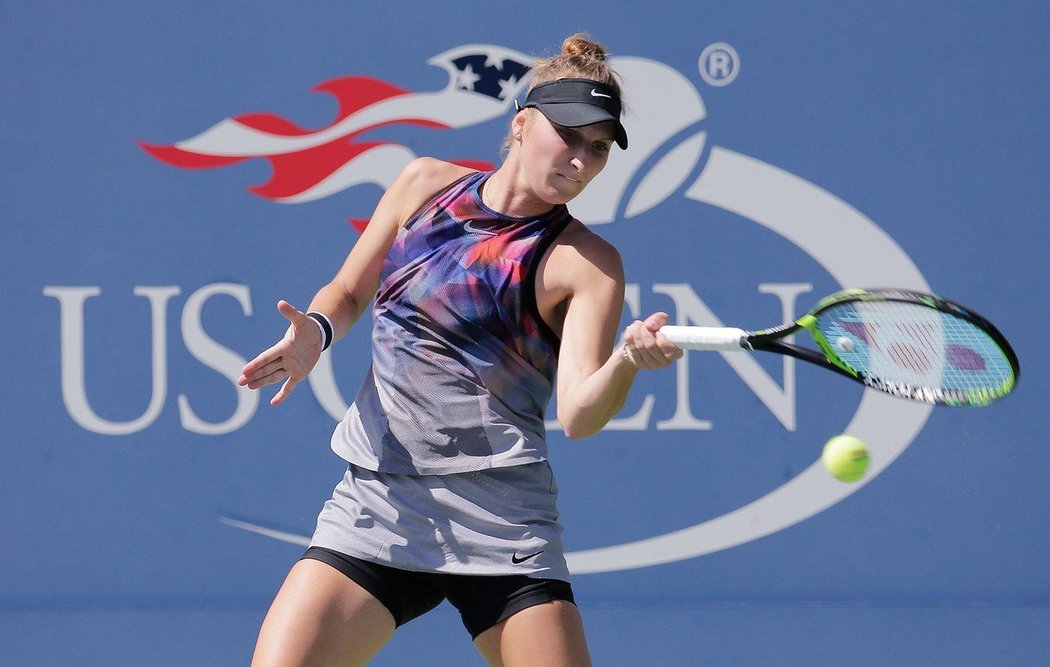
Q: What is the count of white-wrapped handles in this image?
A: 1